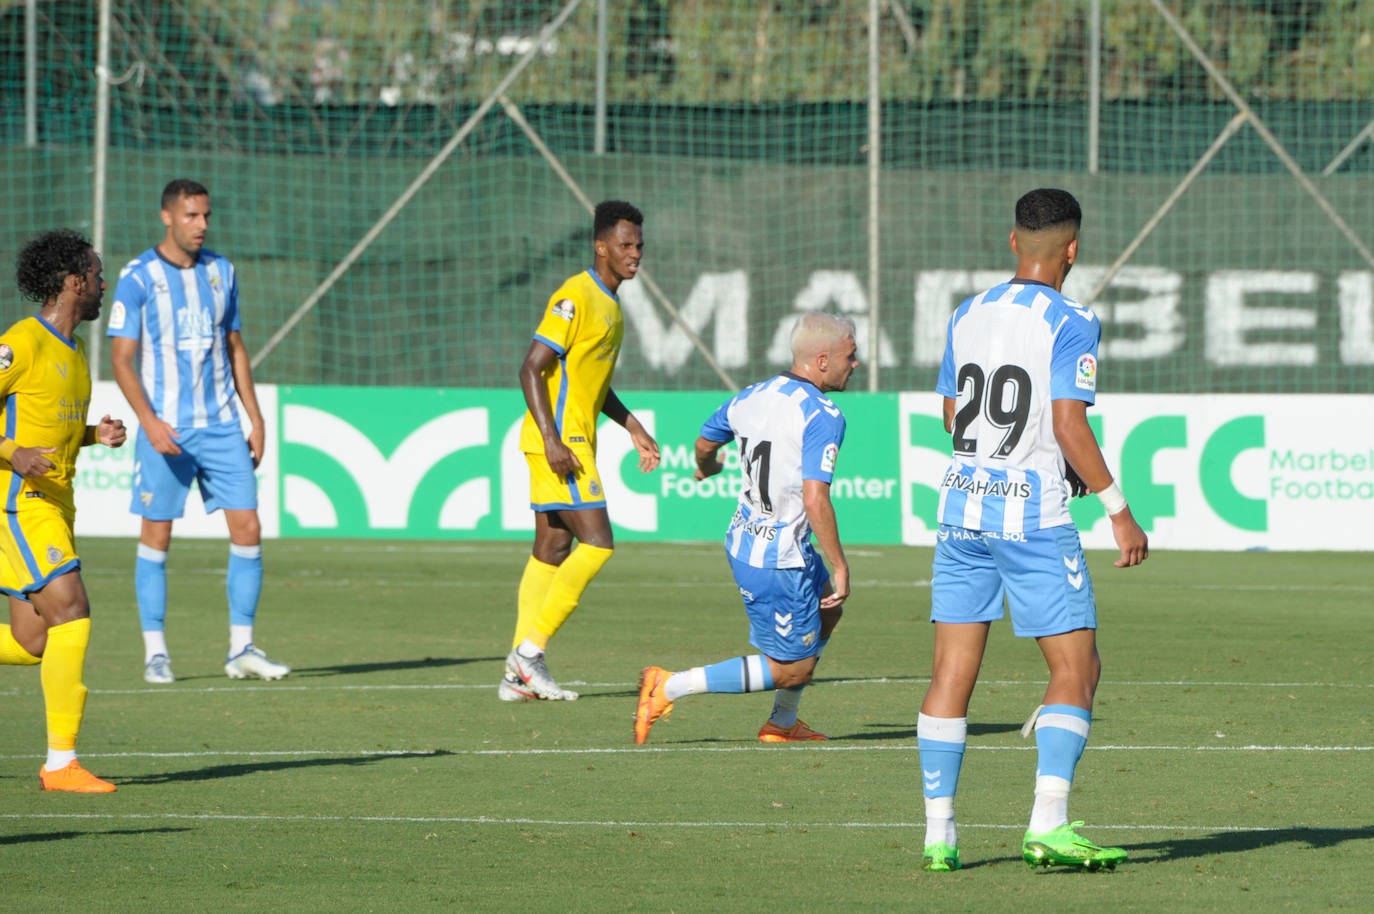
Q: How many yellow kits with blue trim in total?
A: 2